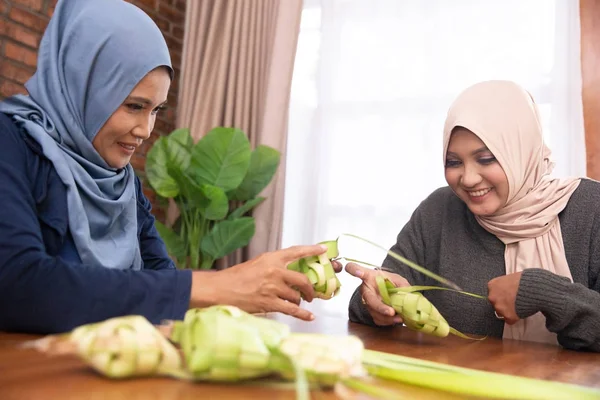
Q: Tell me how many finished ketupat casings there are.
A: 3